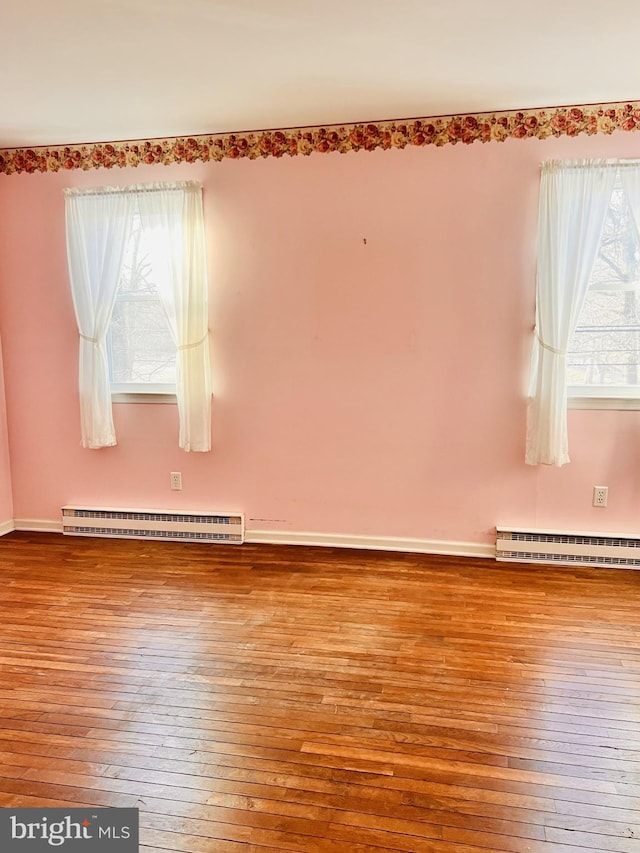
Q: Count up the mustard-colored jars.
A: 0